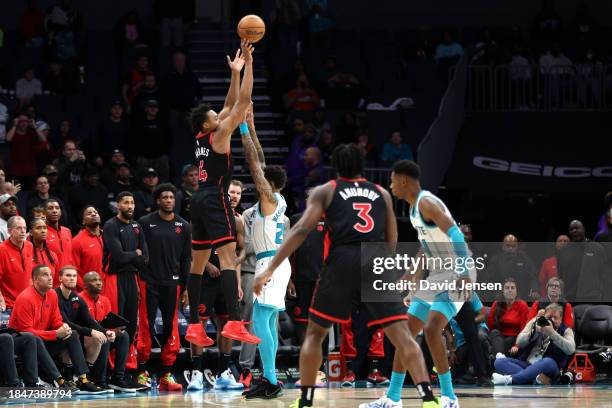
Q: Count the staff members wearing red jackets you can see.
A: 6